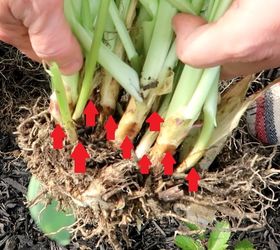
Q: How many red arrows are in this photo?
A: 9